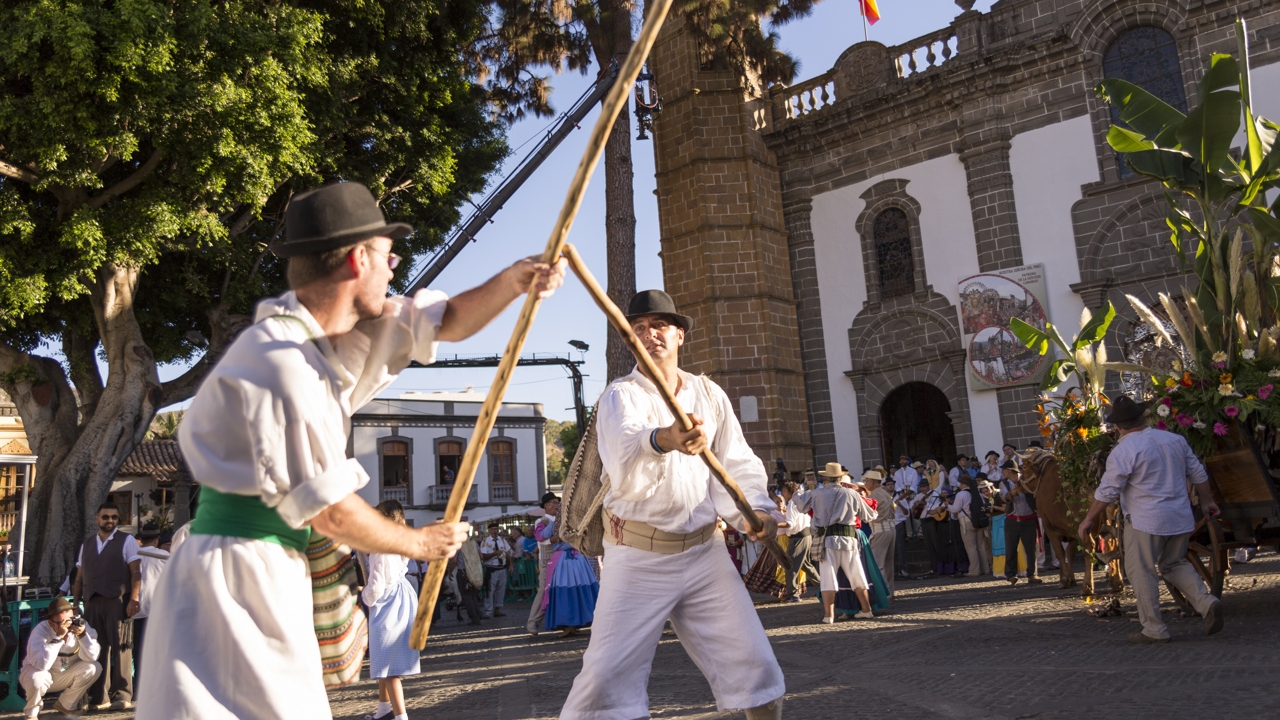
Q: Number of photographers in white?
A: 1